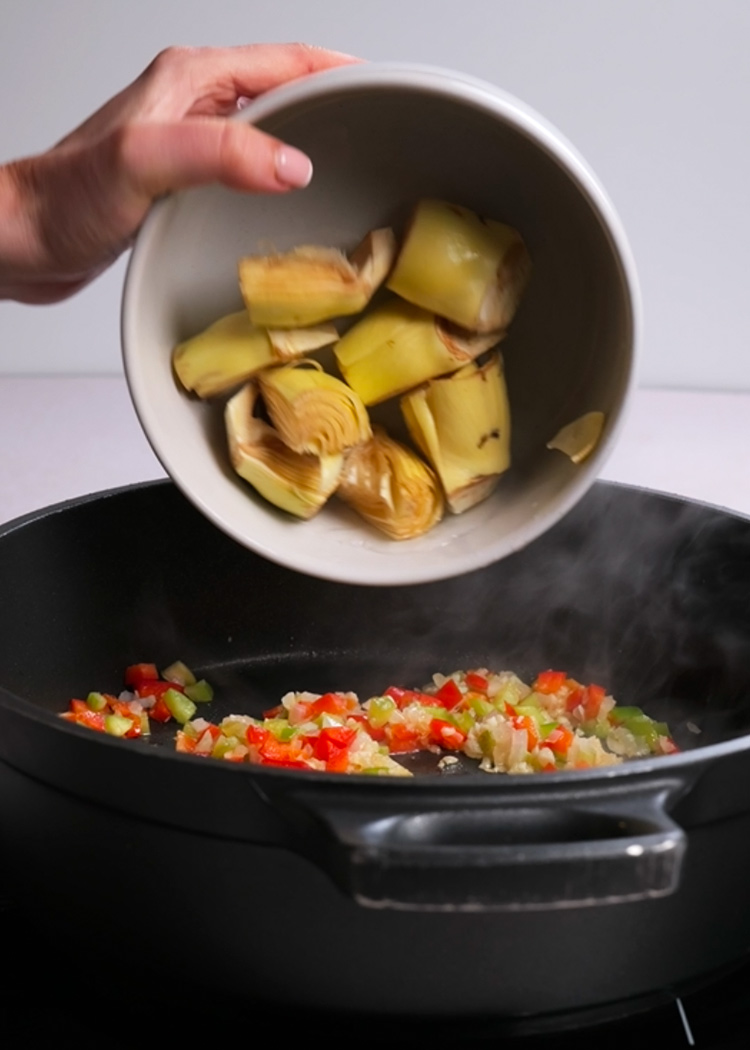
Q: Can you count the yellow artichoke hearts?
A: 8